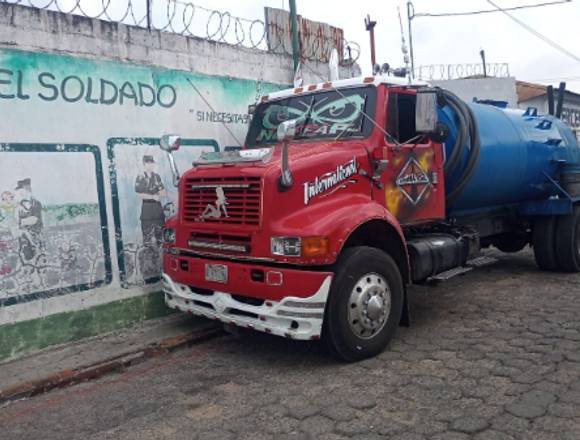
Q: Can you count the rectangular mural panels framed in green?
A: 2